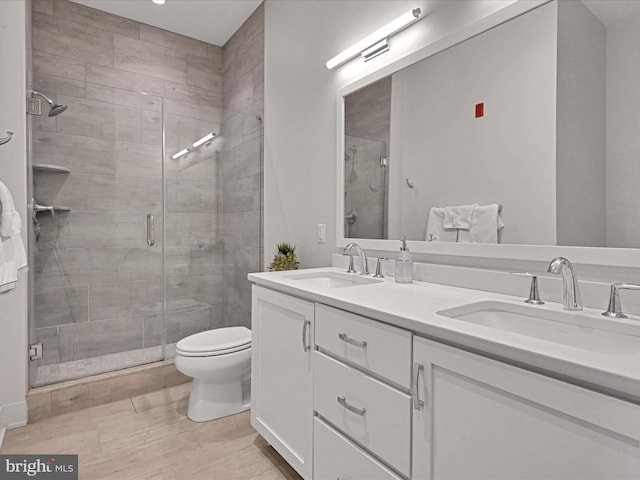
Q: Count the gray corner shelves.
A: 2